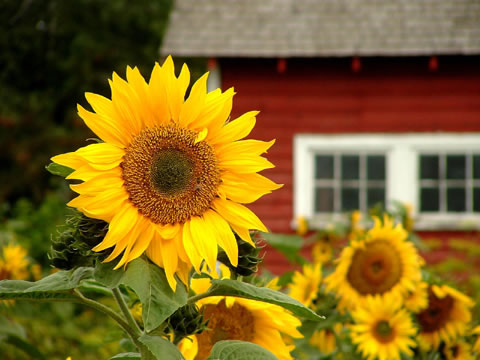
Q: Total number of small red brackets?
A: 4